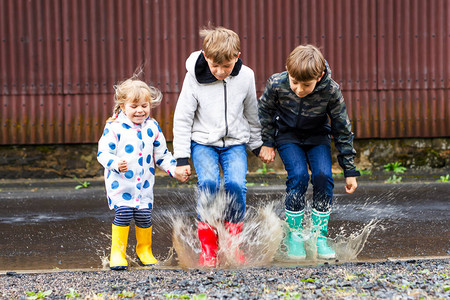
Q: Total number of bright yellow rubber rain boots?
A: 2